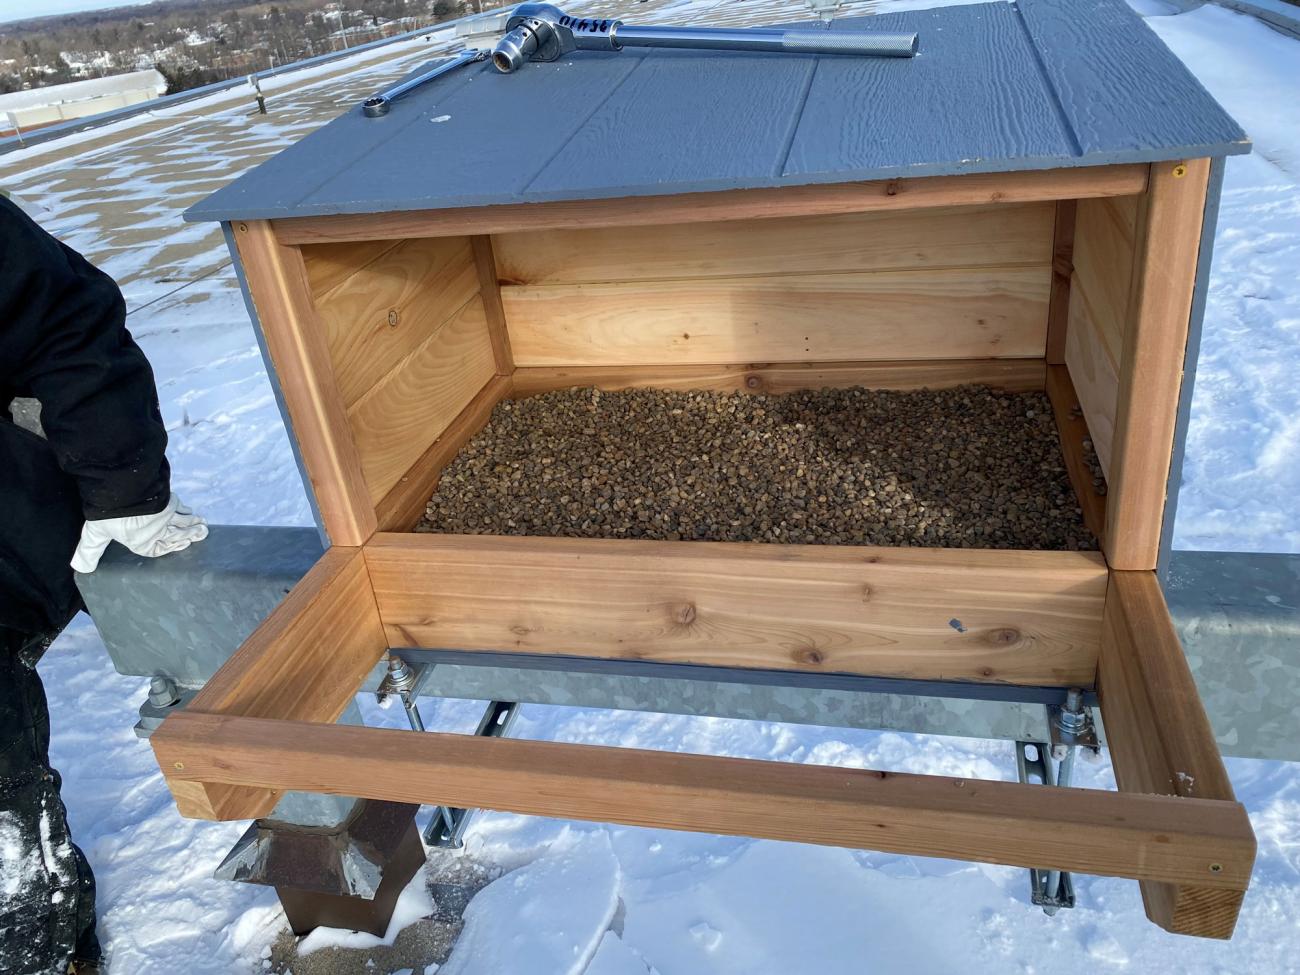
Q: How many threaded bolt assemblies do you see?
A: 3